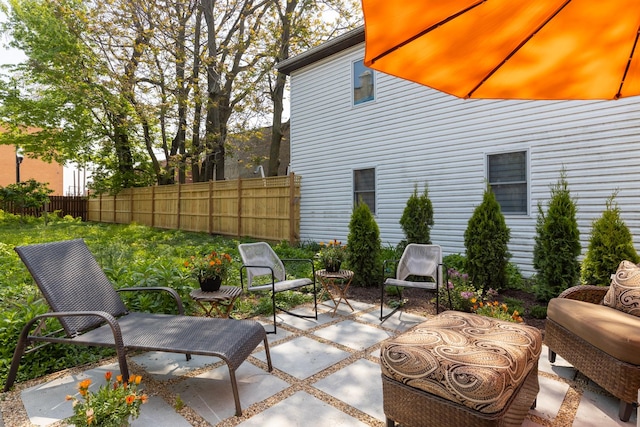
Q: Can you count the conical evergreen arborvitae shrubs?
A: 5